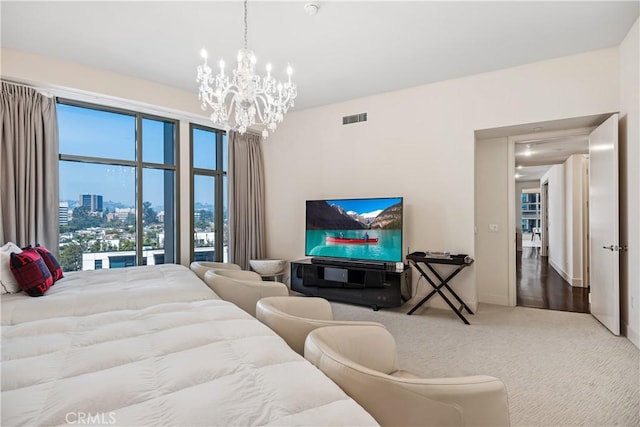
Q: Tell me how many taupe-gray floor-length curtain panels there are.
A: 2